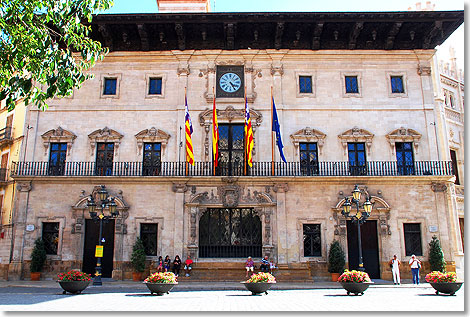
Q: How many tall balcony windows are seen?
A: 7